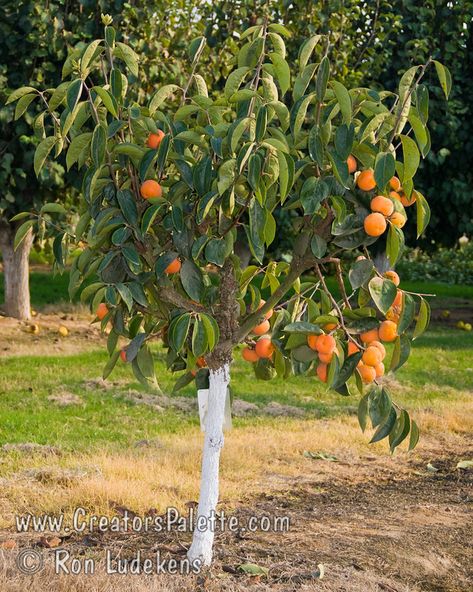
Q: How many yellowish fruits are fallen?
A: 6